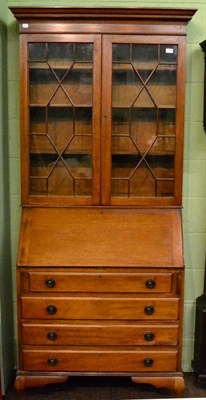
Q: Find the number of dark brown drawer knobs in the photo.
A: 8